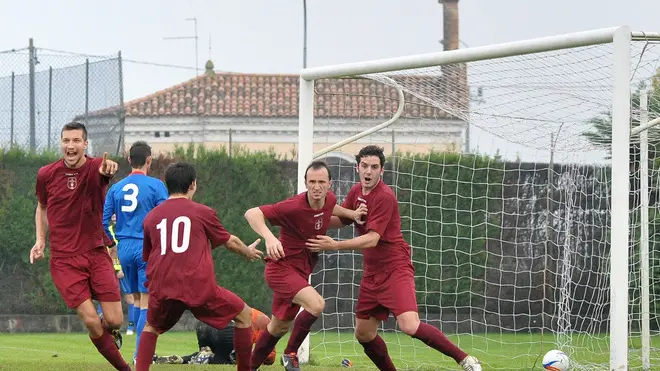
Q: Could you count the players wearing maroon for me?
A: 4